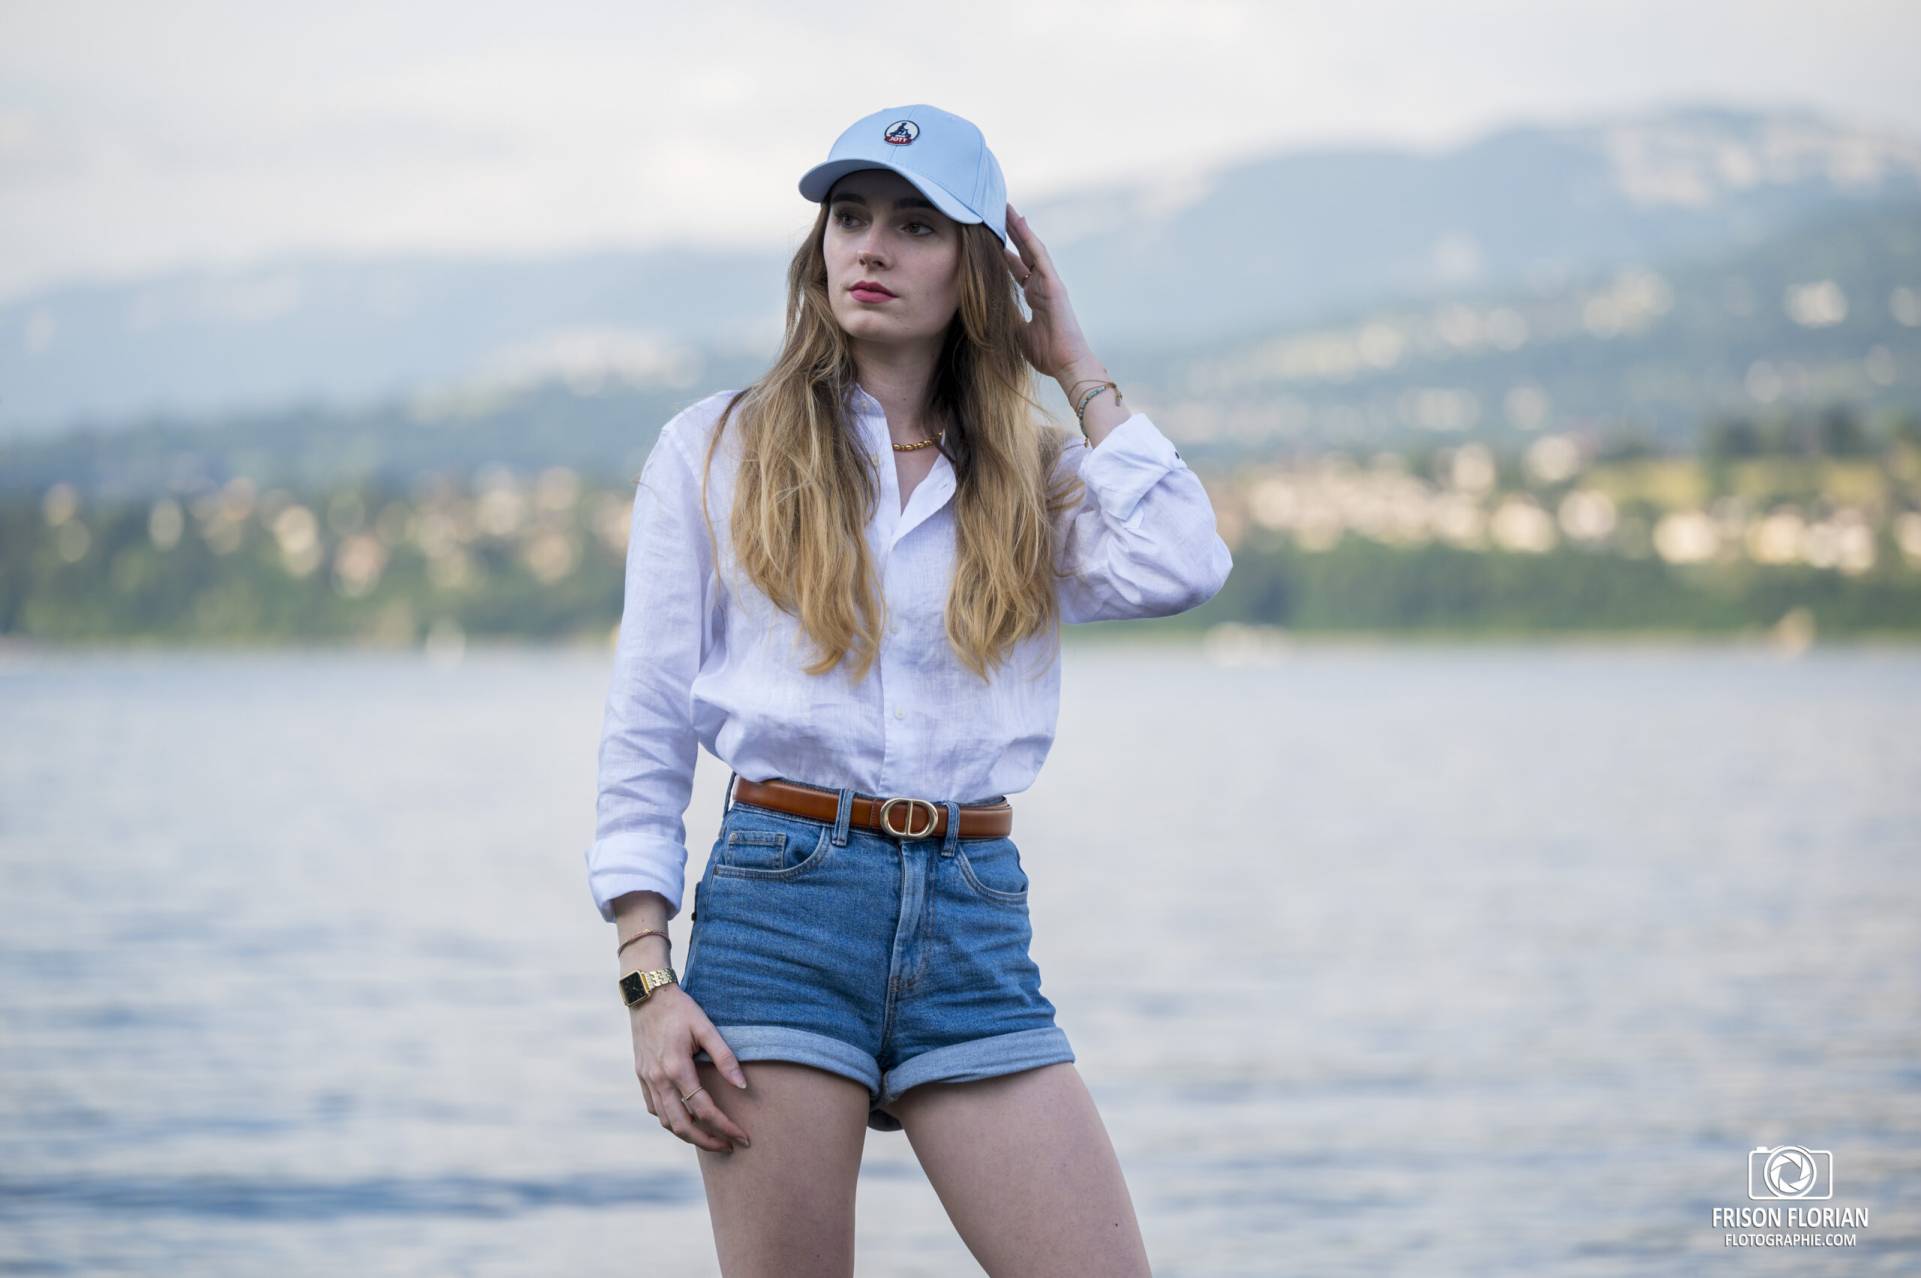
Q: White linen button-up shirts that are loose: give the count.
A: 1